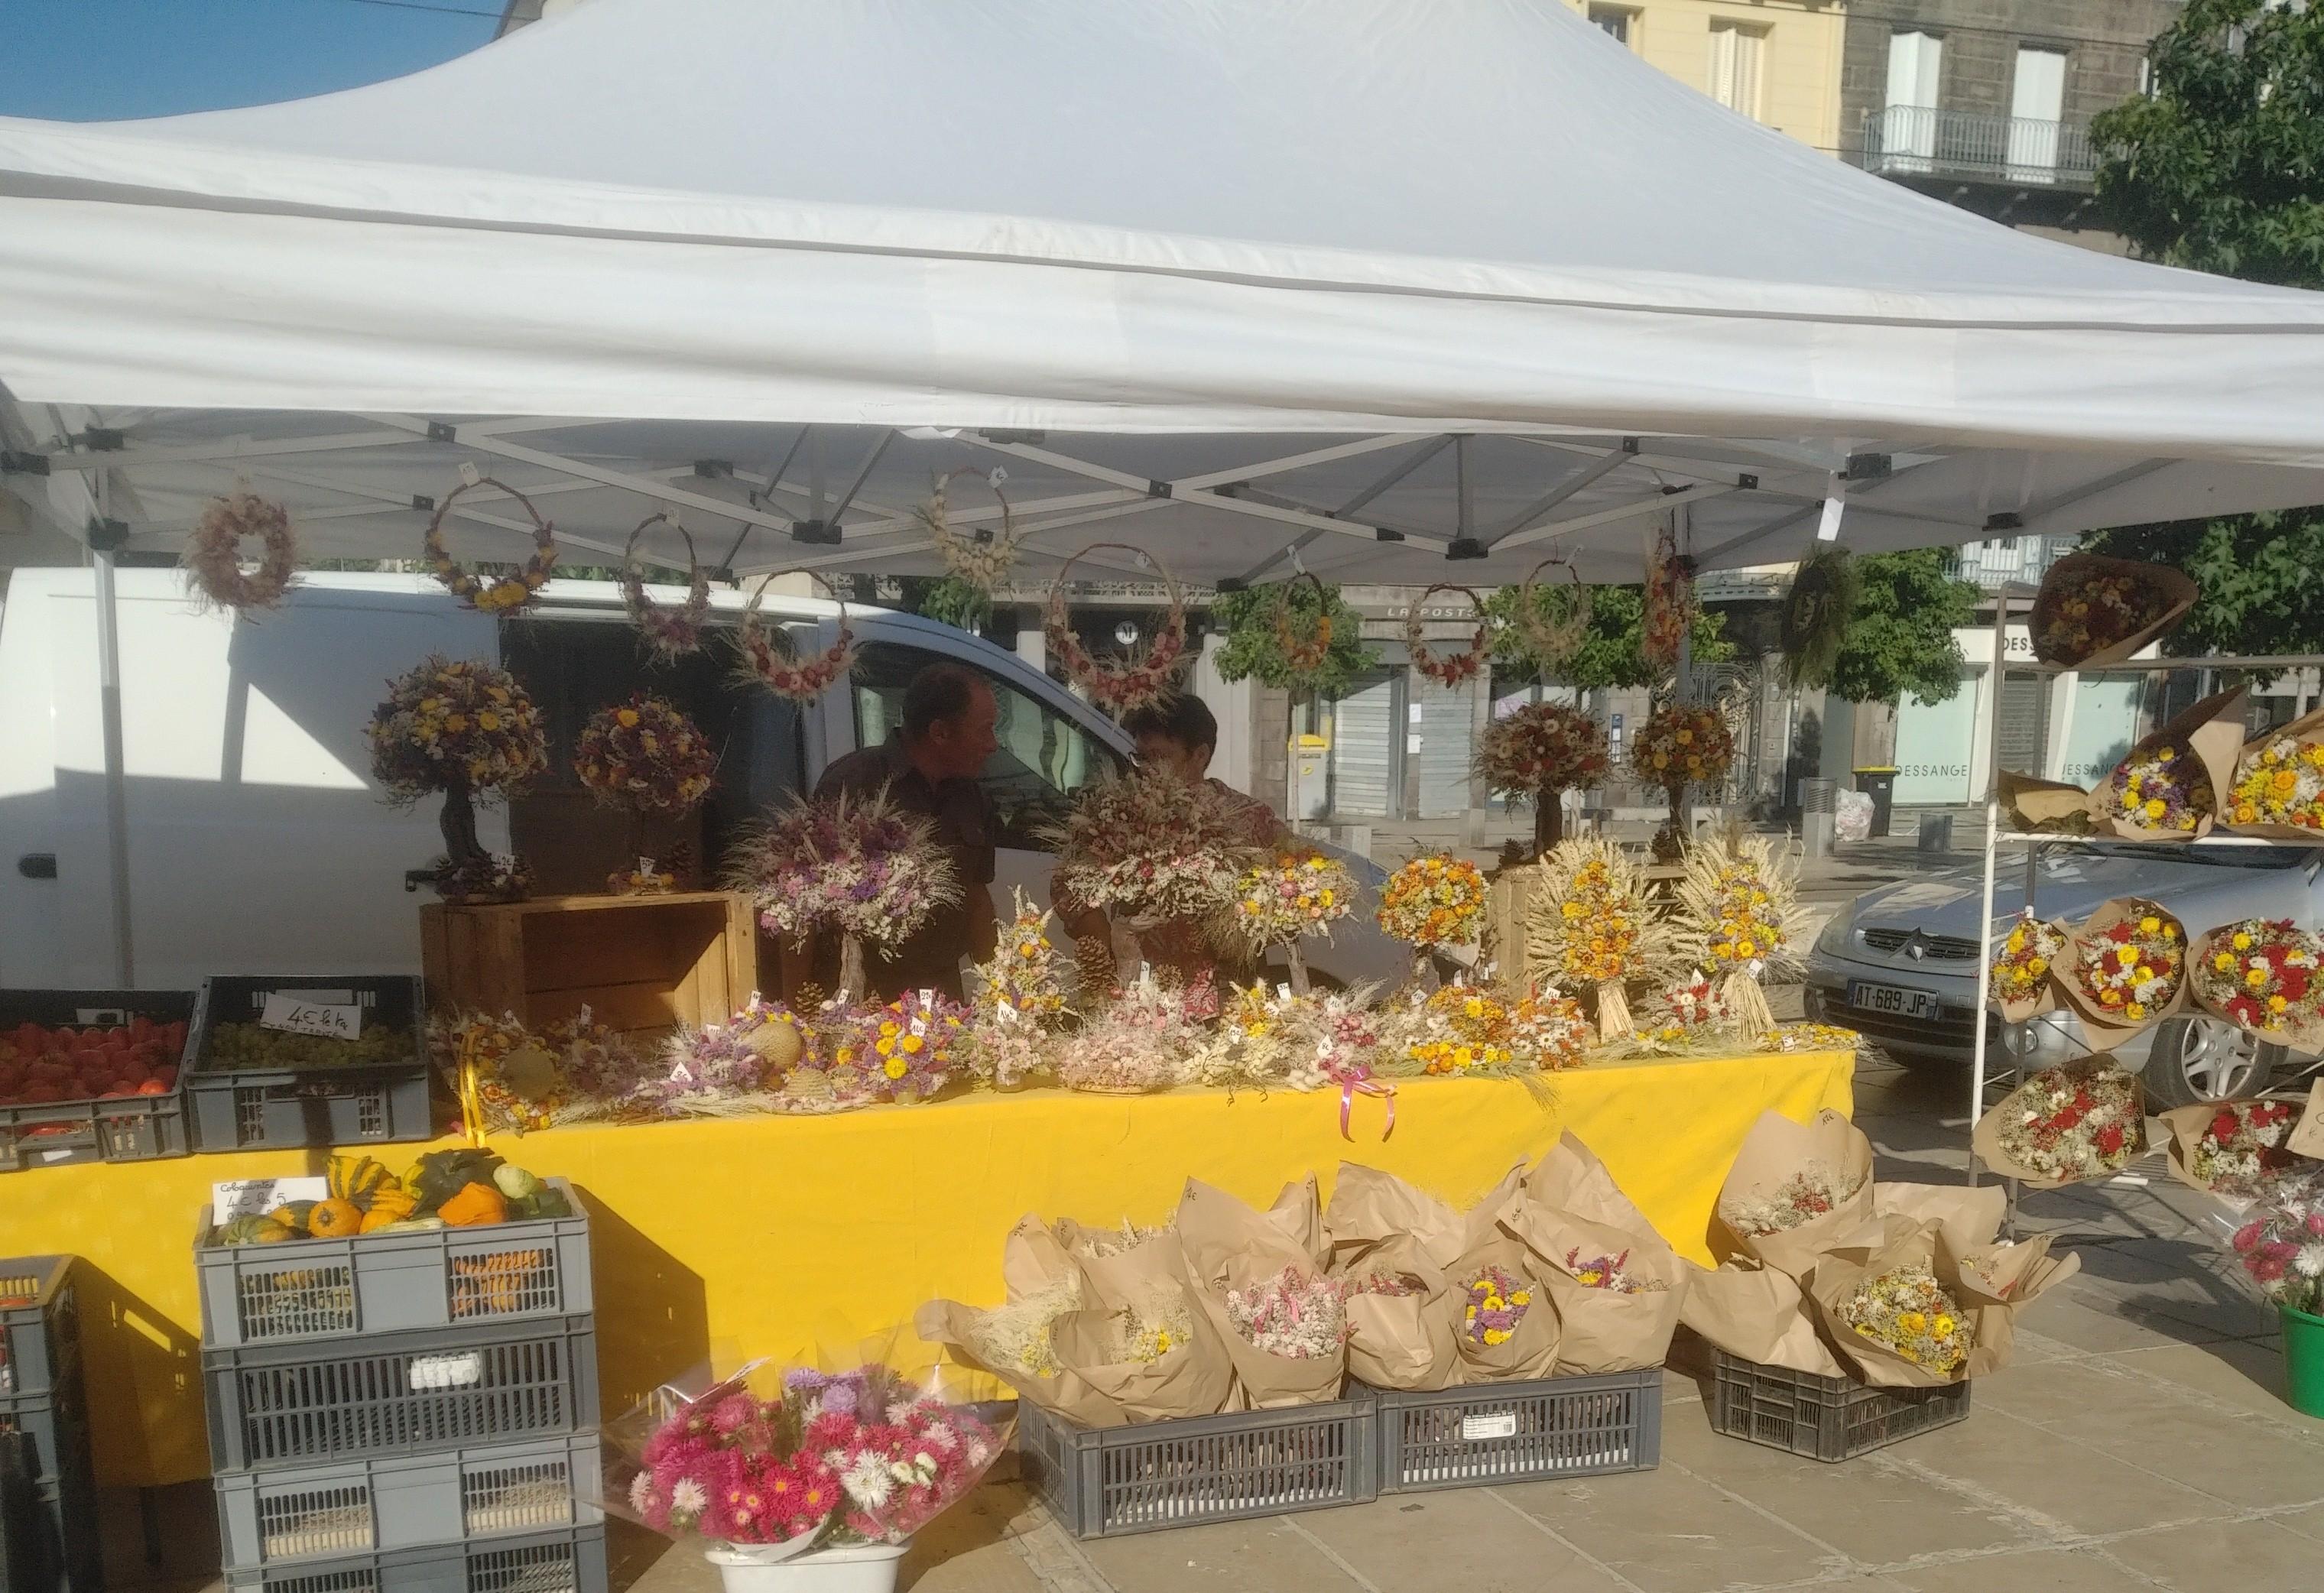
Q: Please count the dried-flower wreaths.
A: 11